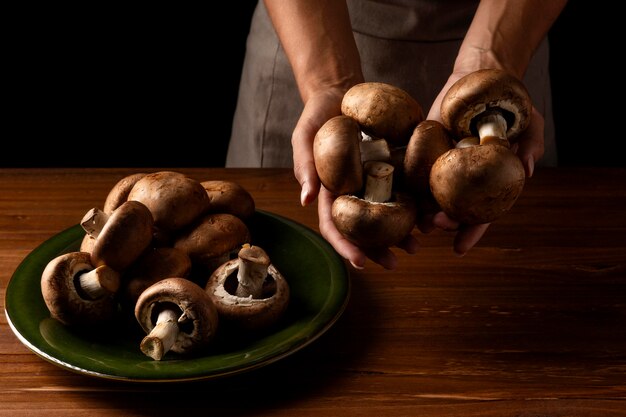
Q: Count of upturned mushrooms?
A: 5